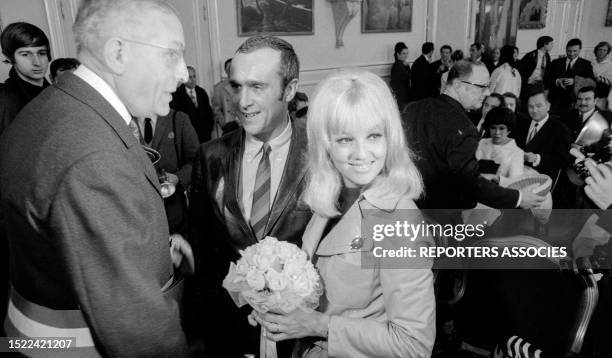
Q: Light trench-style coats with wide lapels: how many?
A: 1